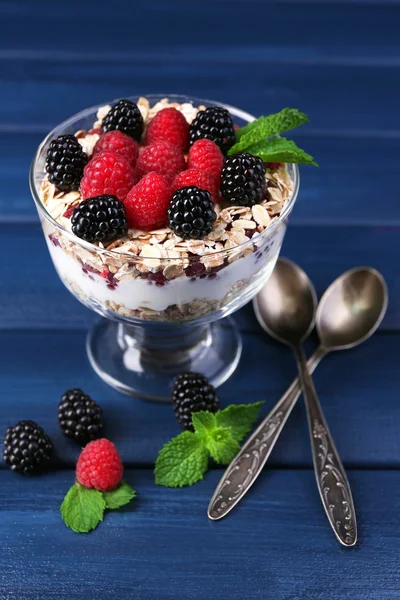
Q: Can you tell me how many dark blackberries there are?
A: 9